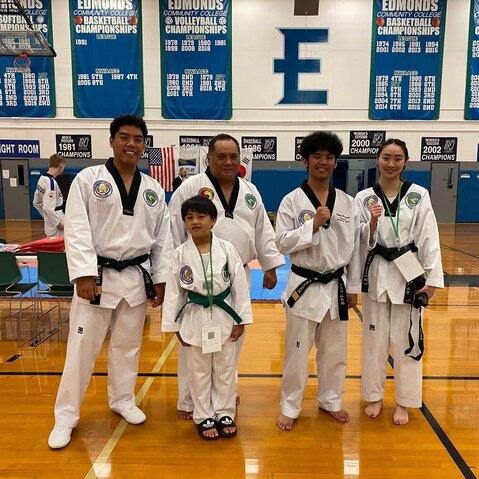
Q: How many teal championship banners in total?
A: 5